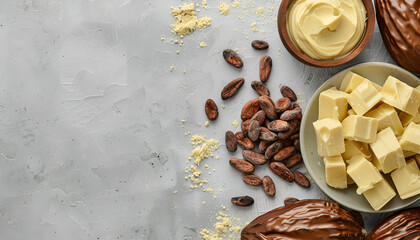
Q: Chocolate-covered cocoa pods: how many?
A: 3